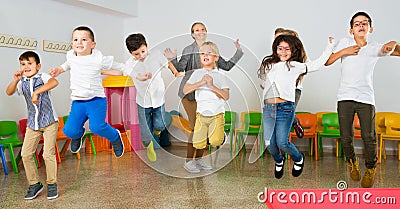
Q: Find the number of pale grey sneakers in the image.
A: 2